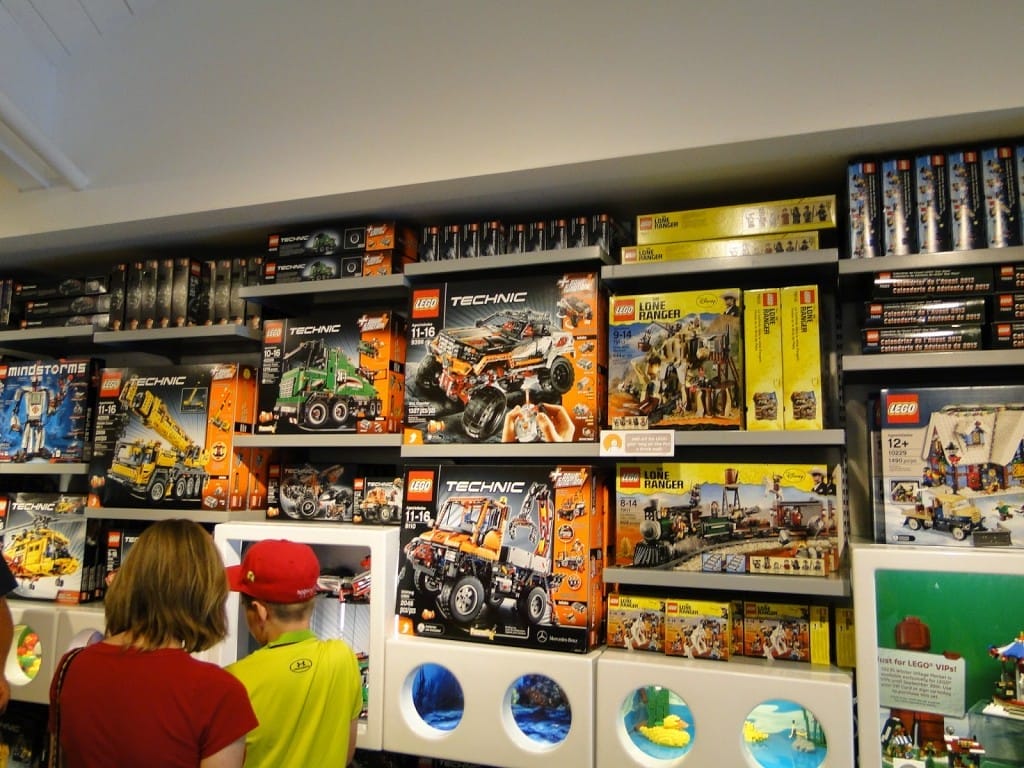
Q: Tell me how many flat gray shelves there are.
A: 13